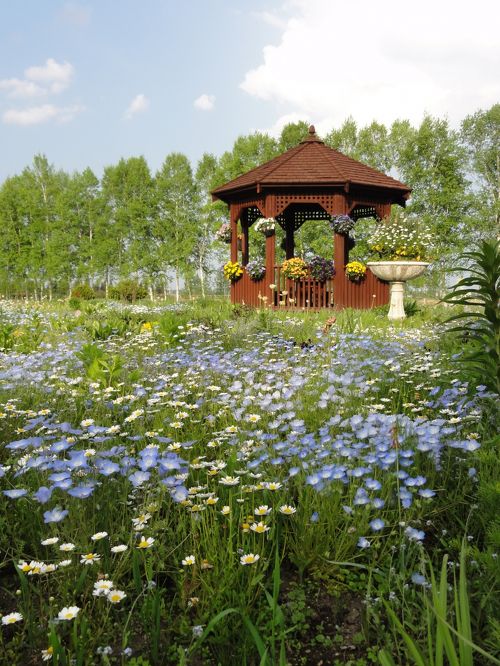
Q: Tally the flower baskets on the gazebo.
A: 8